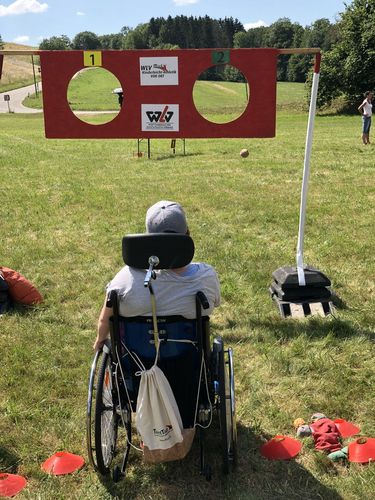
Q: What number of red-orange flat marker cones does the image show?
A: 5